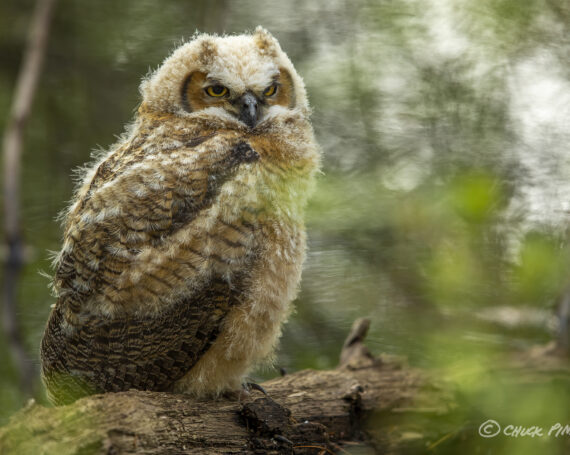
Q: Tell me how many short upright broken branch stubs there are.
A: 1